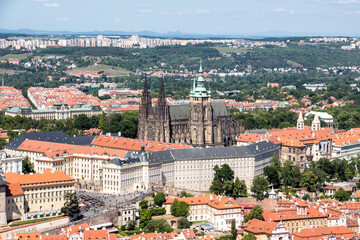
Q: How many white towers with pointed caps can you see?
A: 2